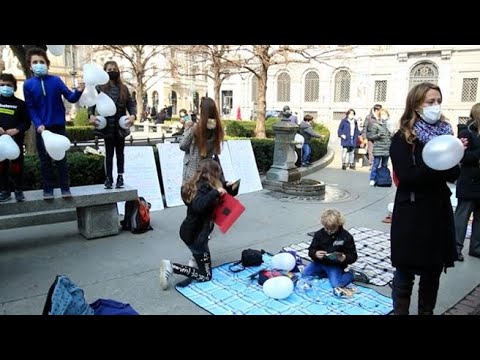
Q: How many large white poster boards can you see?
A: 4